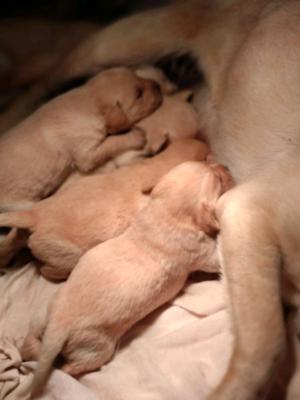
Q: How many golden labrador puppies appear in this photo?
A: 4